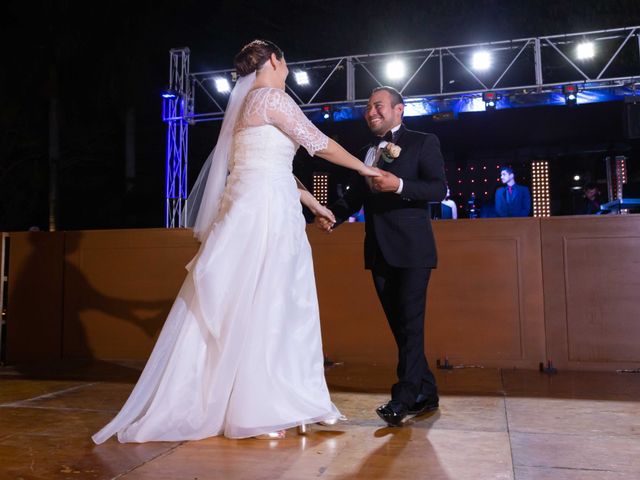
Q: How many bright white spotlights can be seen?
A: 5